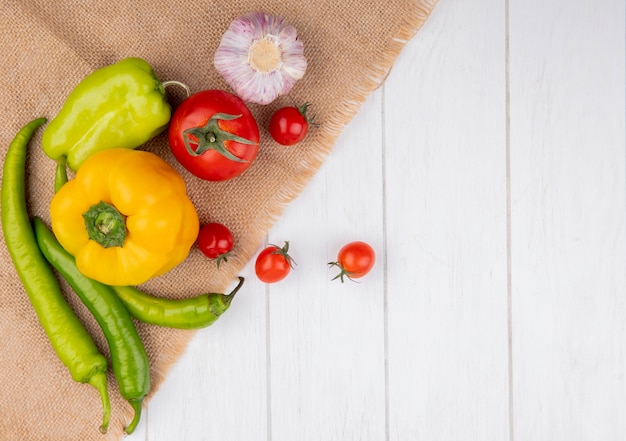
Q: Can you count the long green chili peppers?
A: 3